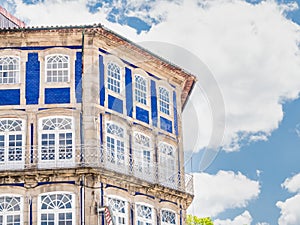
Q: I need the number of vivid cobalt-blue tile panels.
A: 11